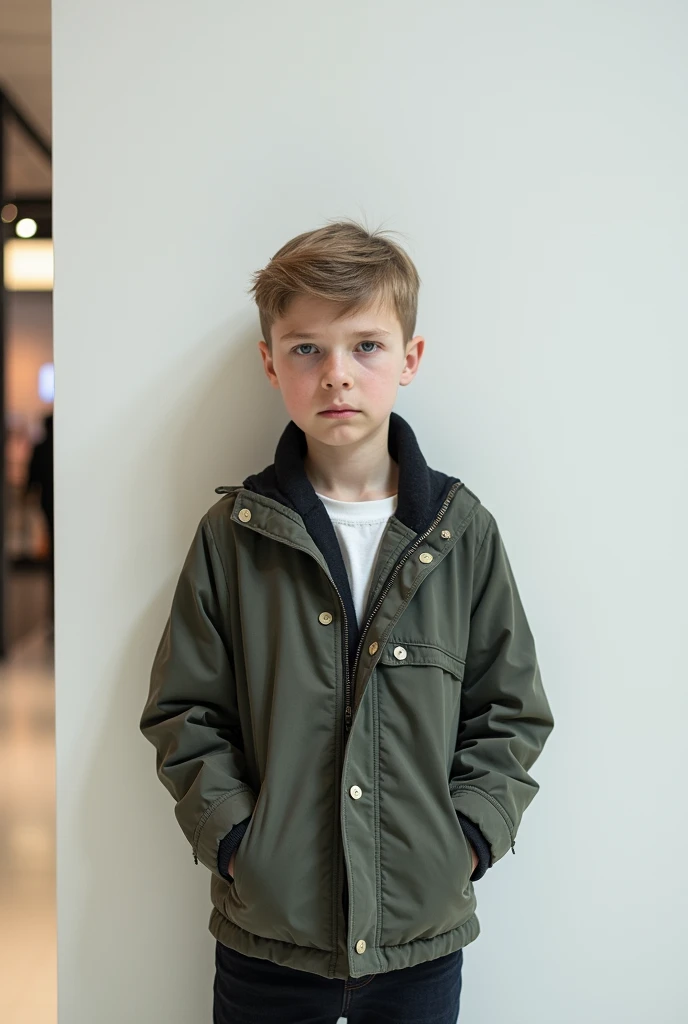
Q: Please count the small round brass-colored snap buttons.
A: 8